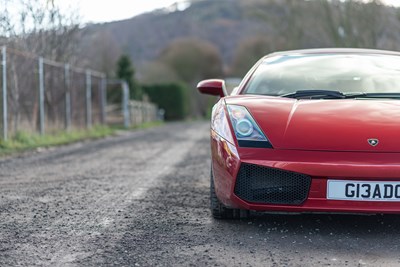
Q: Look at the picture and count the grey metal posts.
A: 6